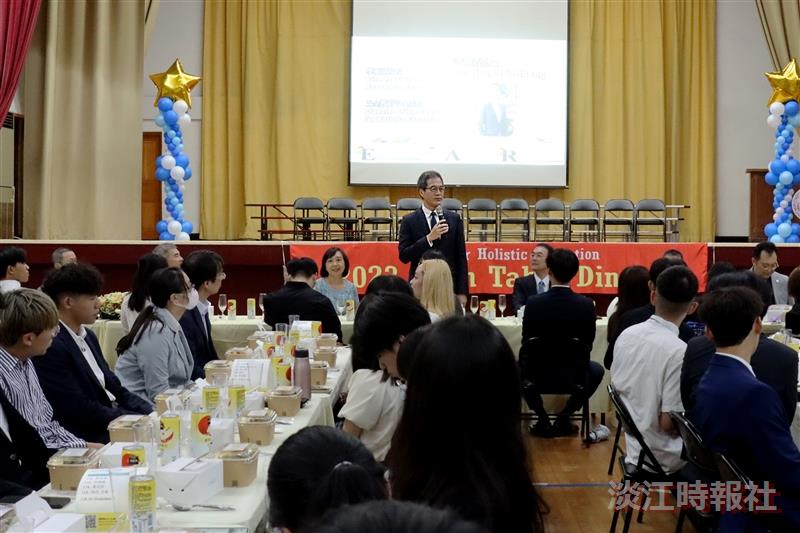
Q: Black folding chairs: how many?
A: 15